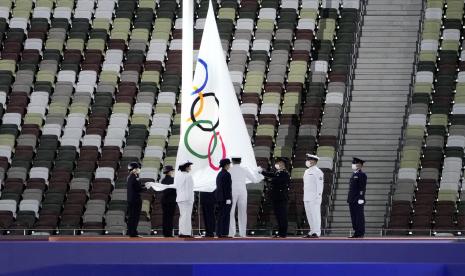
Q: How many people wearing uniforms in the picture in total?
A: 9